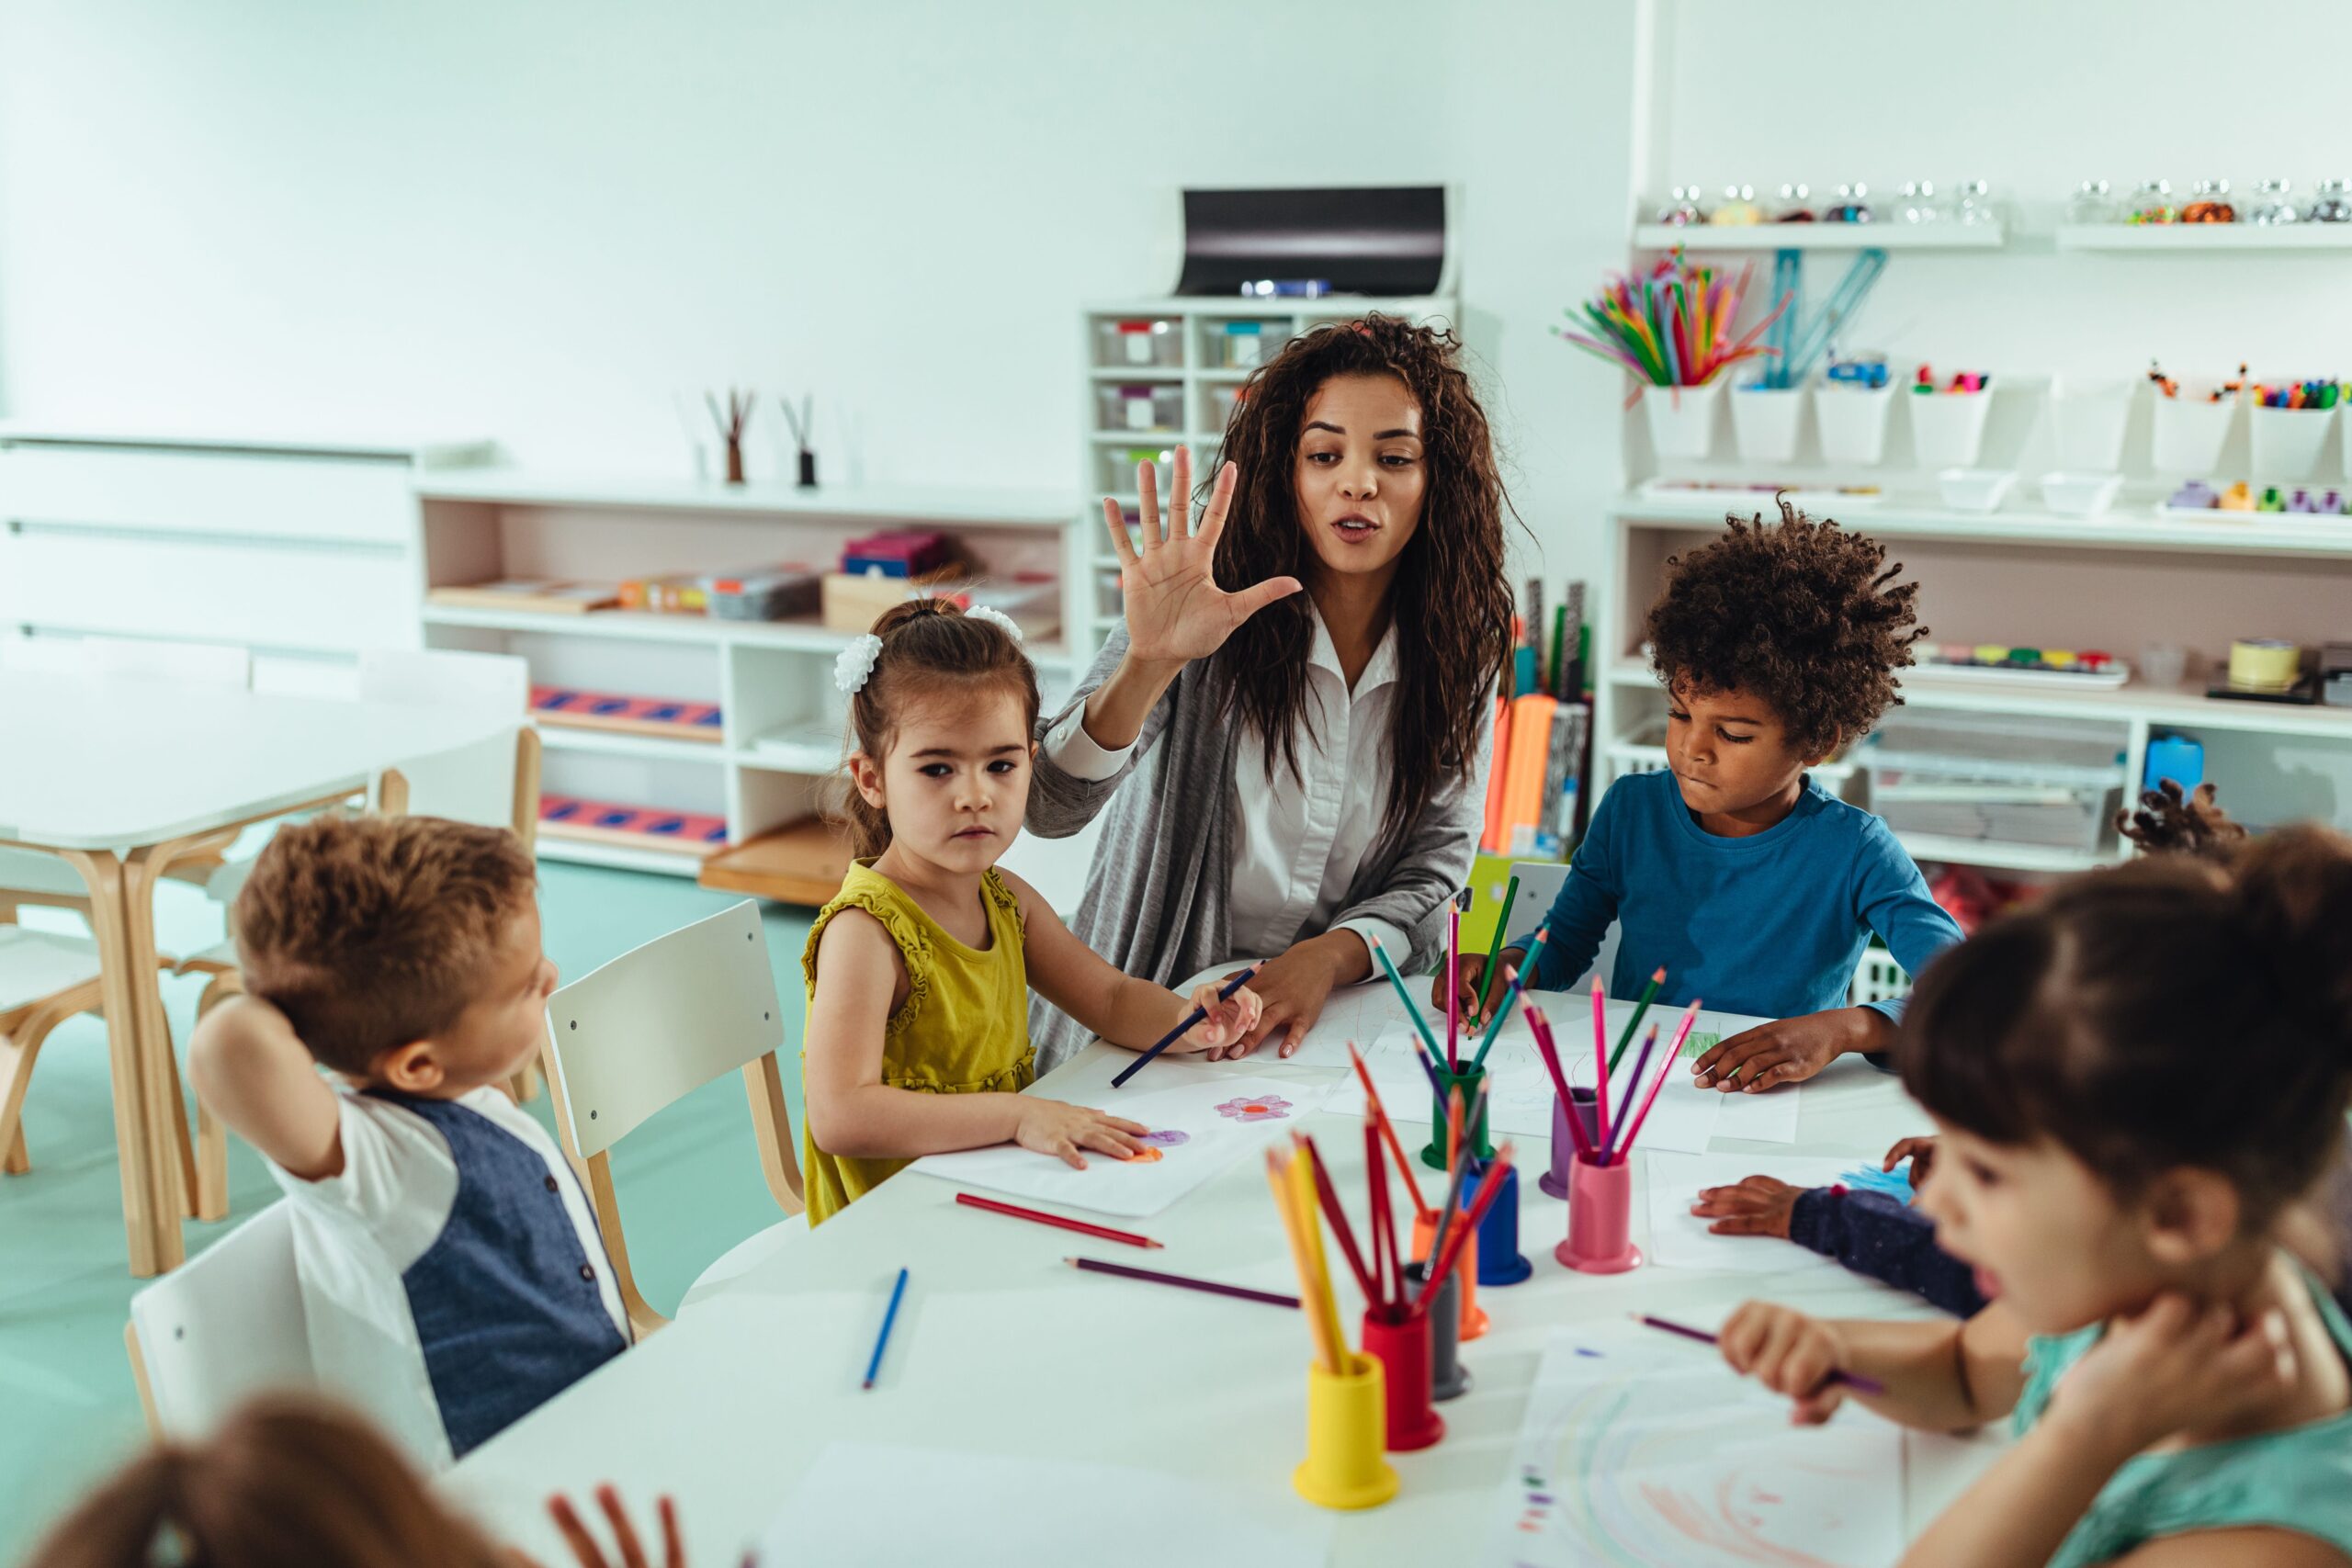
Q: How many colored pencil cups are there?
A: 8